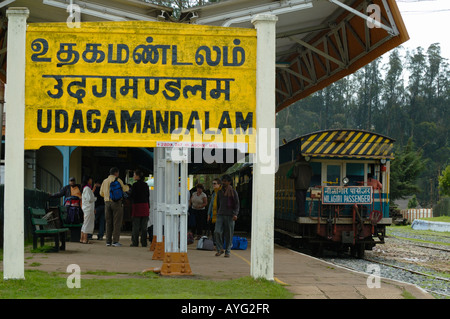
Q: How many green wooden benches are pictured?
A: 2